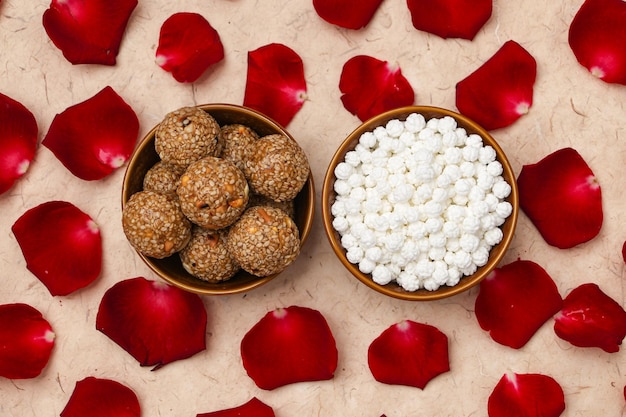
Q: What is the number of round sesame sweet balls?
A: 9